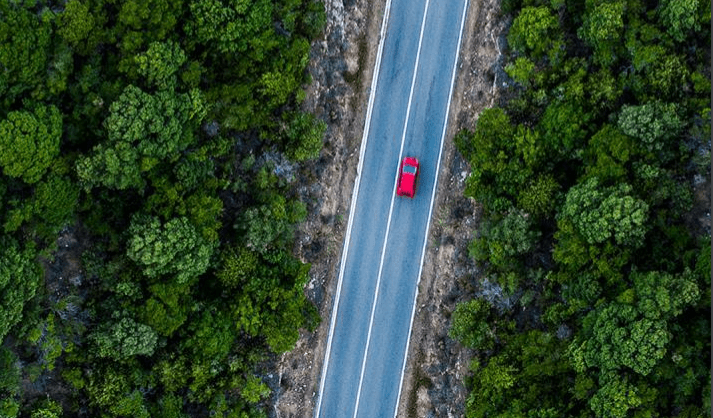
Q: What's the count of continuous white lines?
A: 3